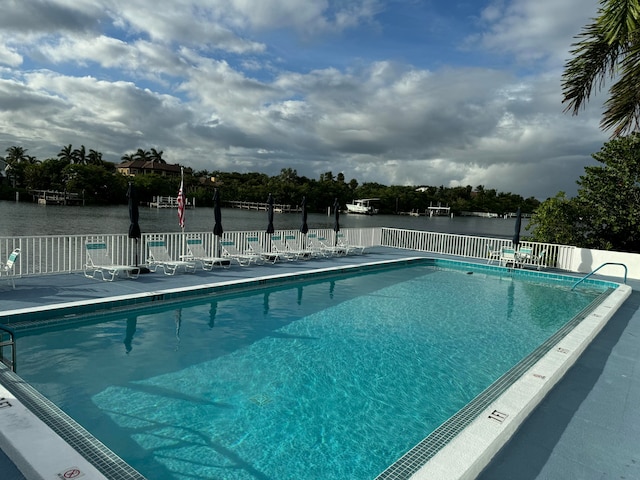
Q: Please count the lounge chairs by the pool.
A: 10